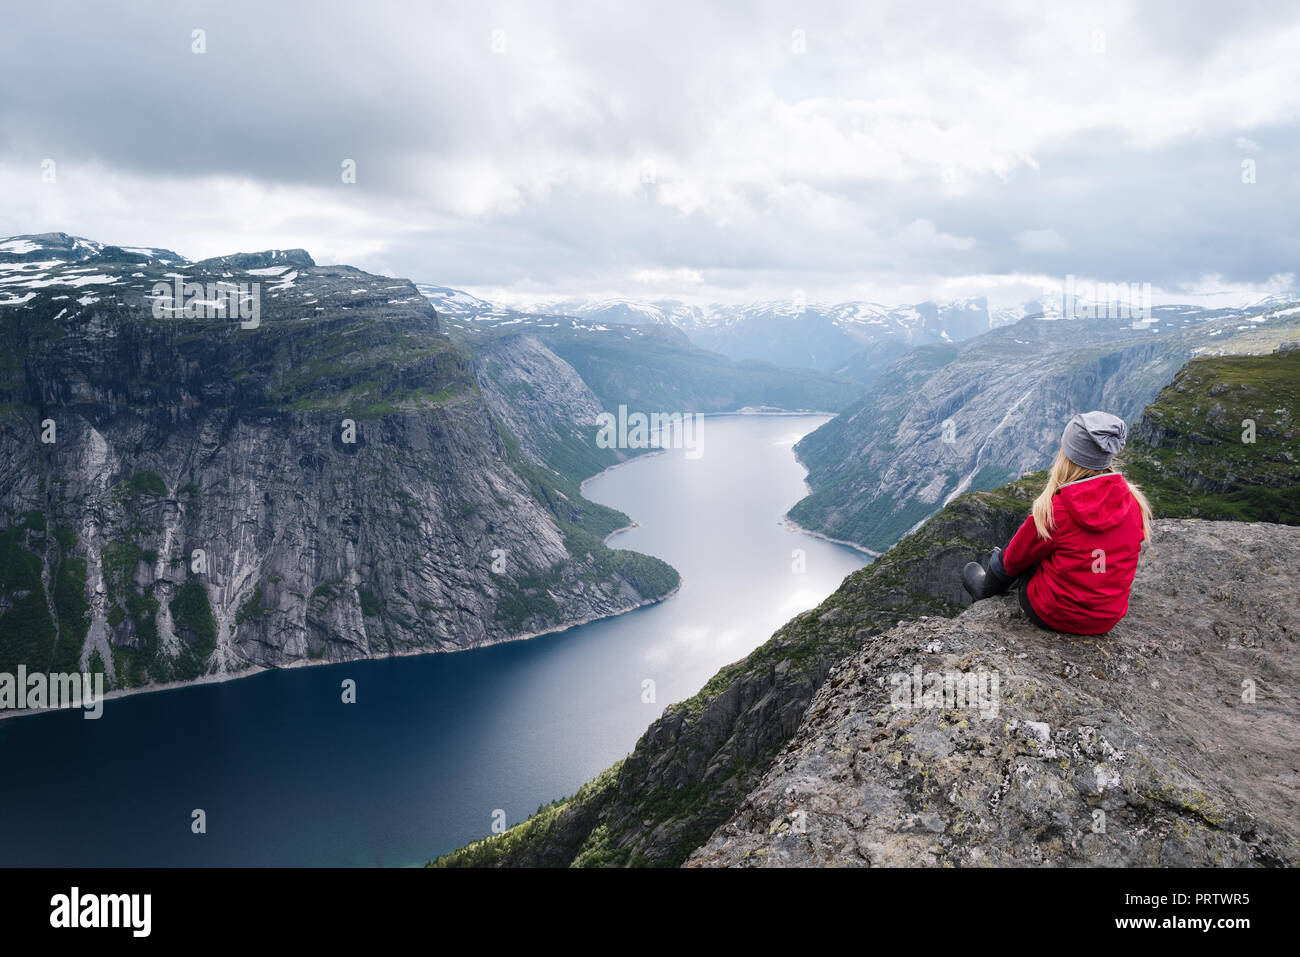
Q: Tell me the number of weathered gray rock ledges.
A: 1